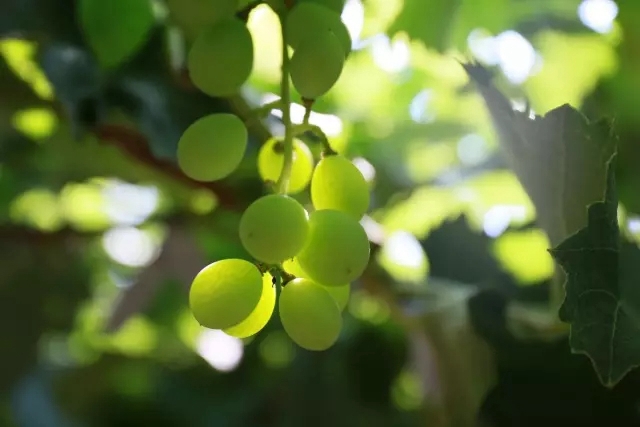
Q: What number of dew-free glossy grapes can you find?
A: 13